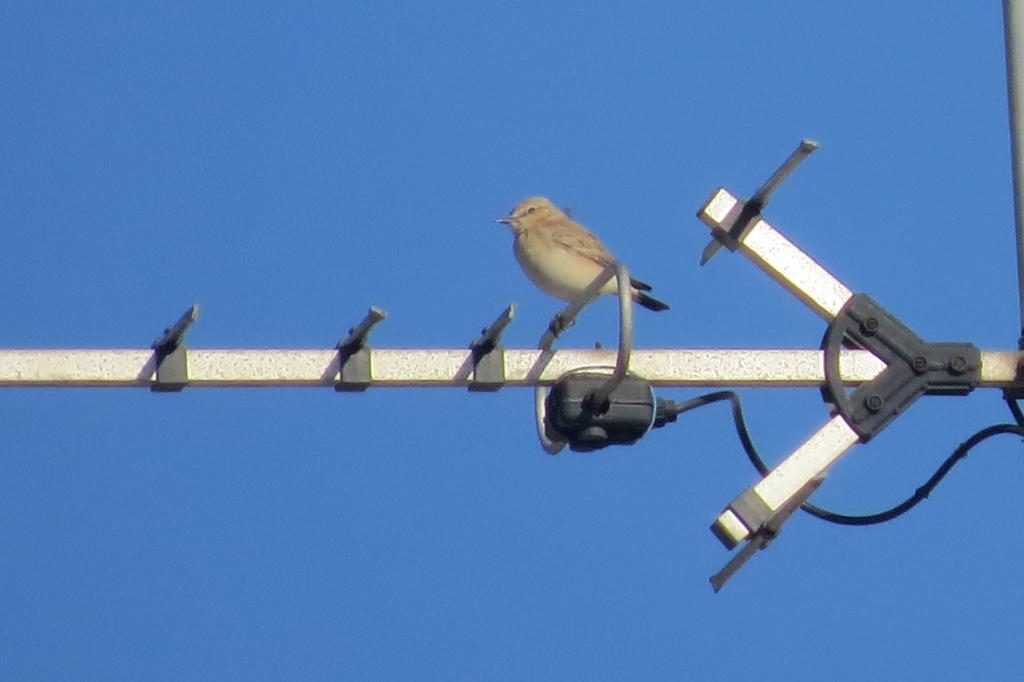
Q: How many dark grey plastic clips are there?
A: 5